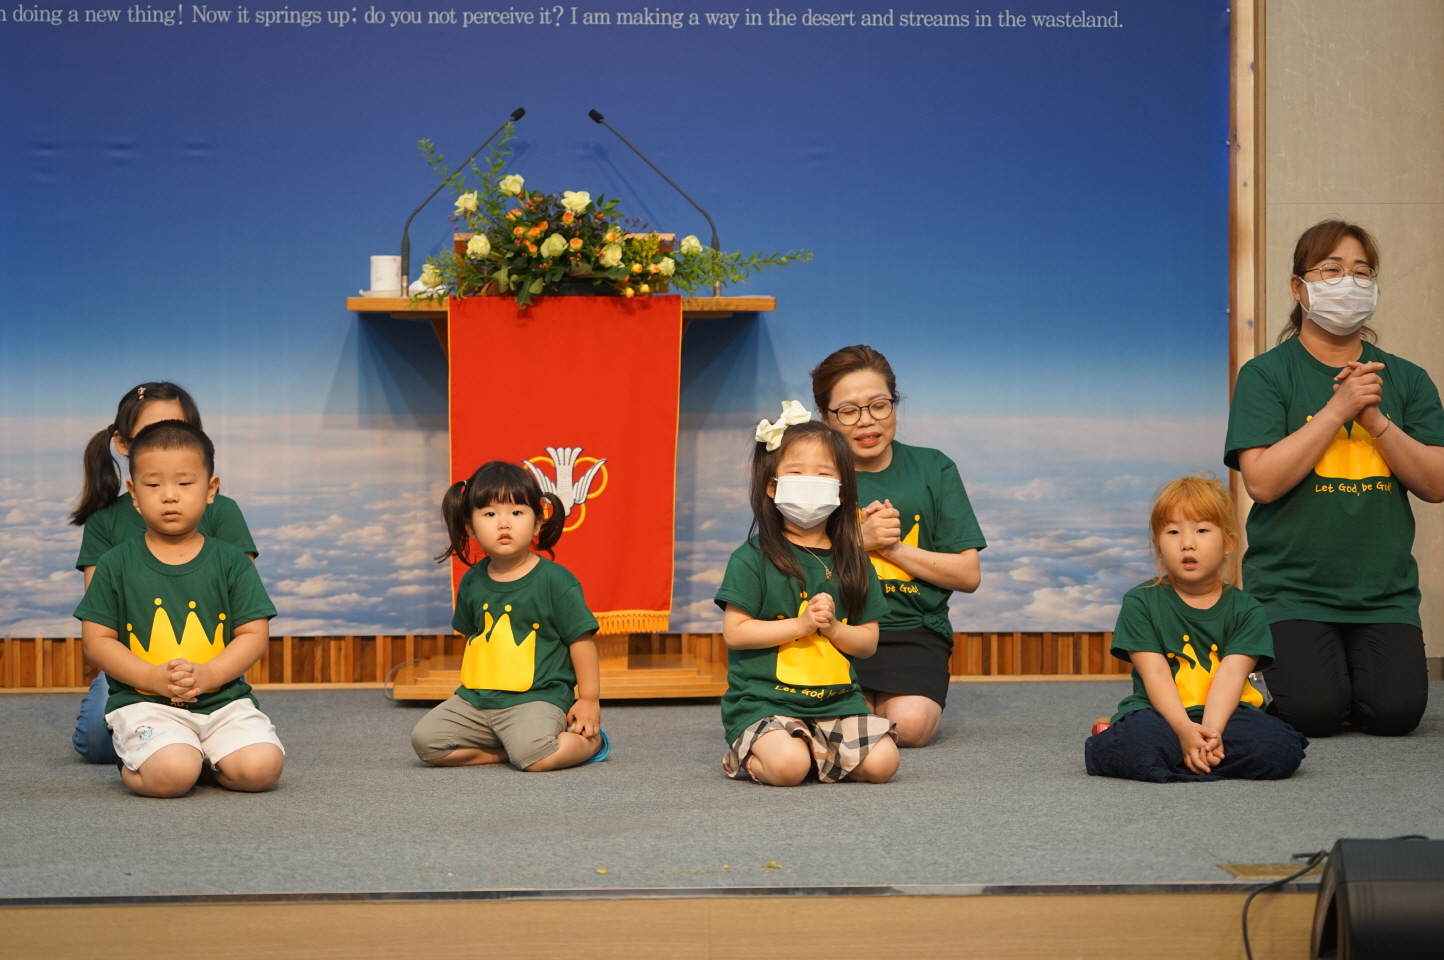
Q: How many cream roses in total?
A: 9